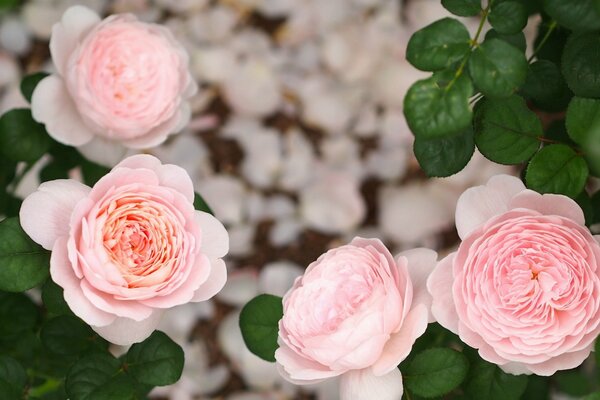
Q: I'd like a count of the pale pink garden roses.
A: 4